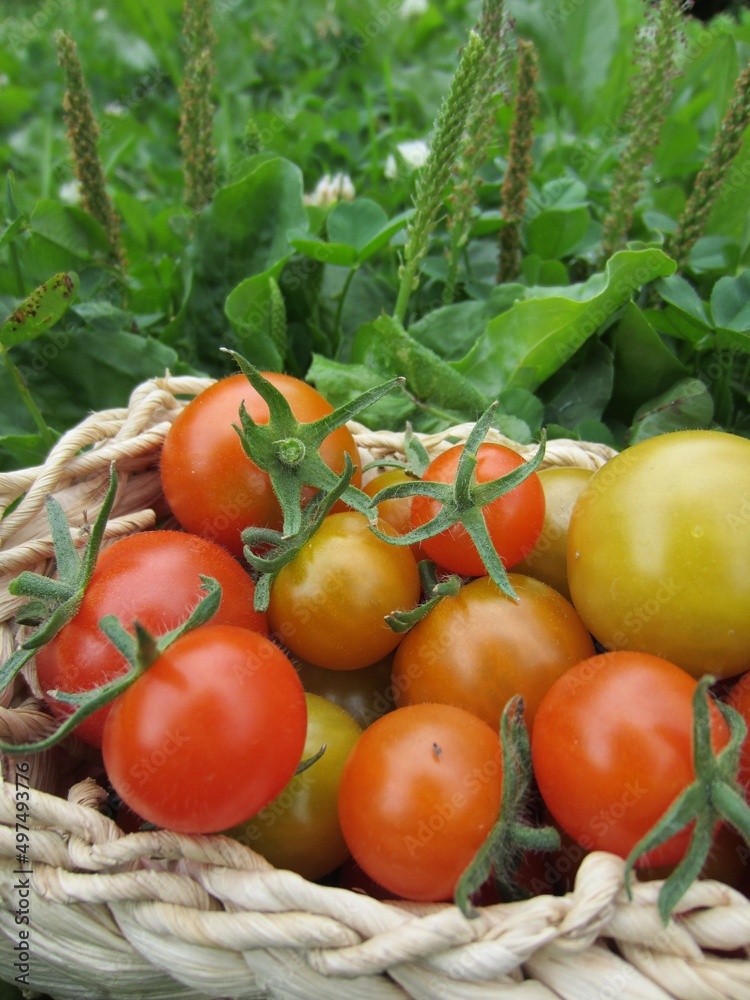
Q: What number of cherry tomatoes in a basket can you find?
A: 14